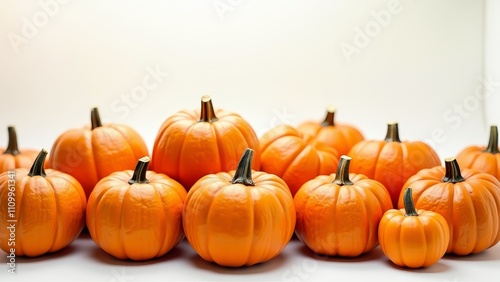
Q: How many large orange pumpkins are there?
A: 12